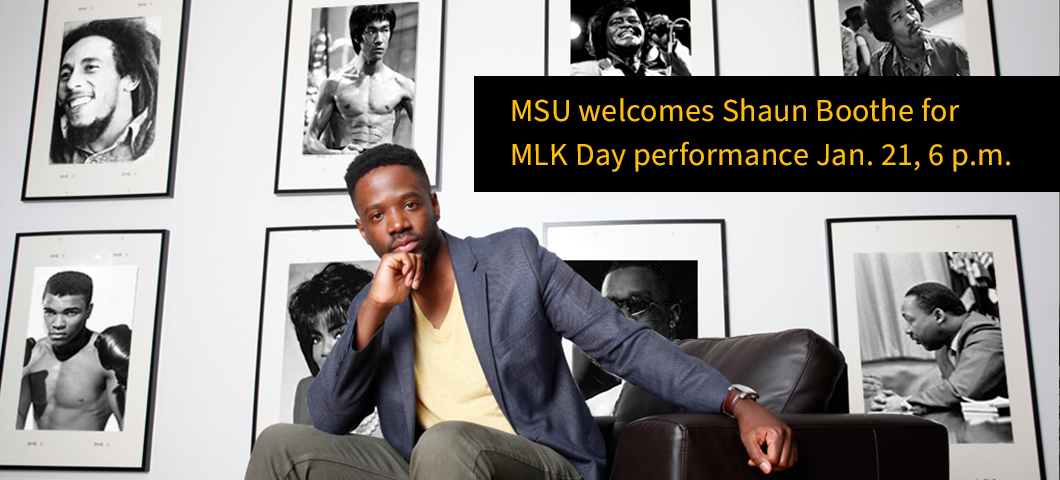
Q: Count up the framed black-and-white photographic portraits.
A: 8